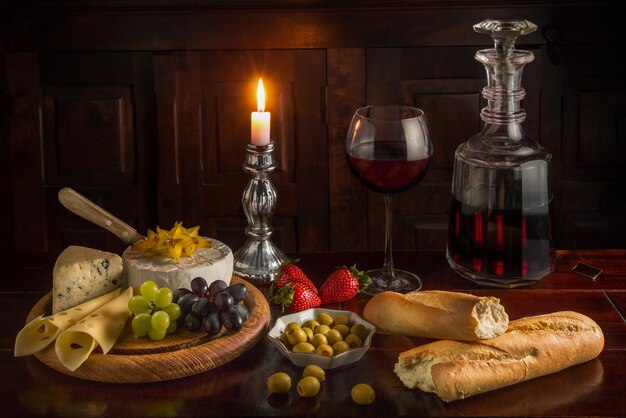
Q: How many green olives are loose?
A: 4